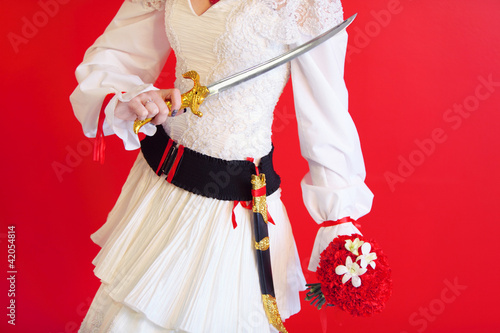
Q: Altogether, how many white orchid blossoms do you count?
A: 3